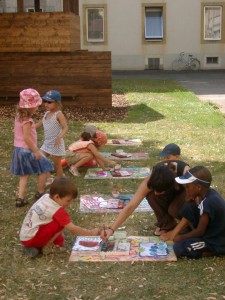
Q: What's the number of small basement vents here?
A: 2